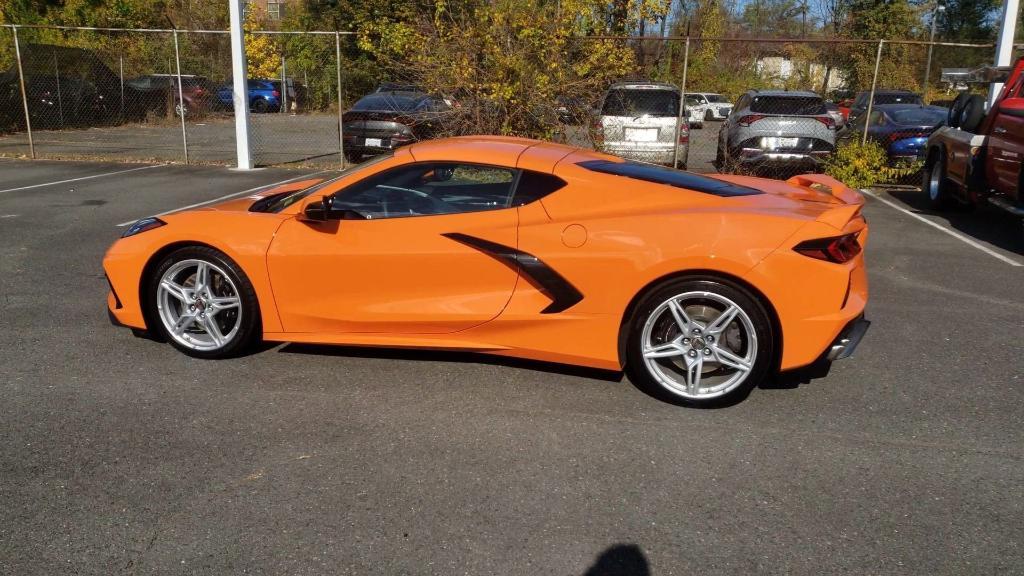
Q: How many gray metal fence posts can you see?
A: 5